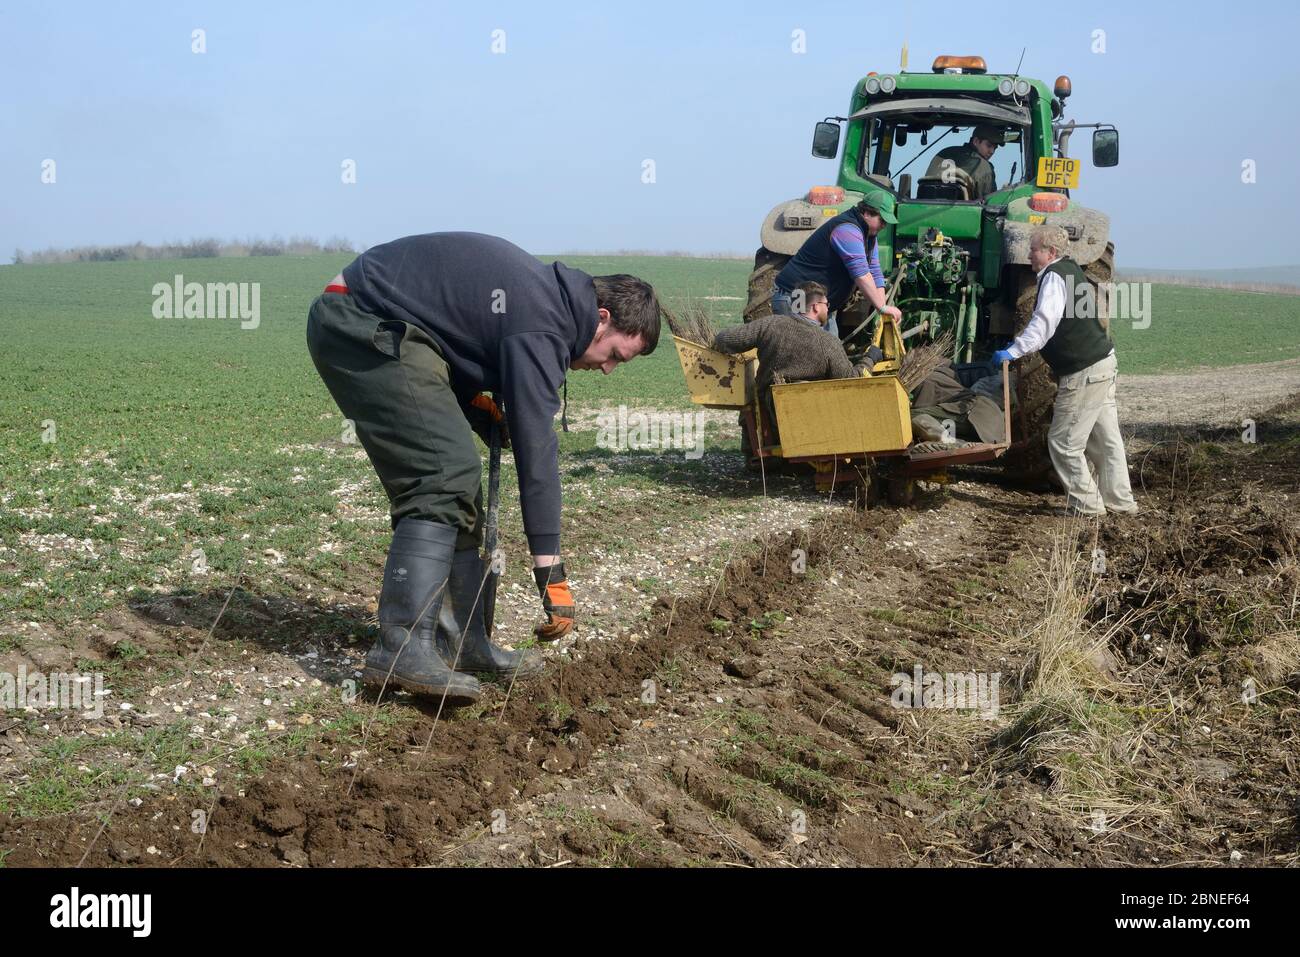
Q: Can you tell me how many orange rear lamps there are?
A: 2